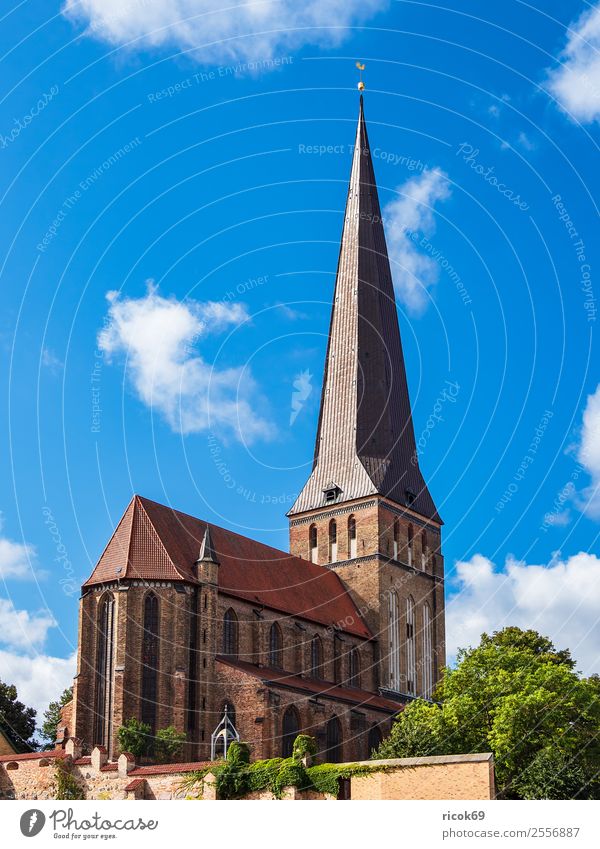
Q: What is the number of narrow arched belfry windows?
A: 6